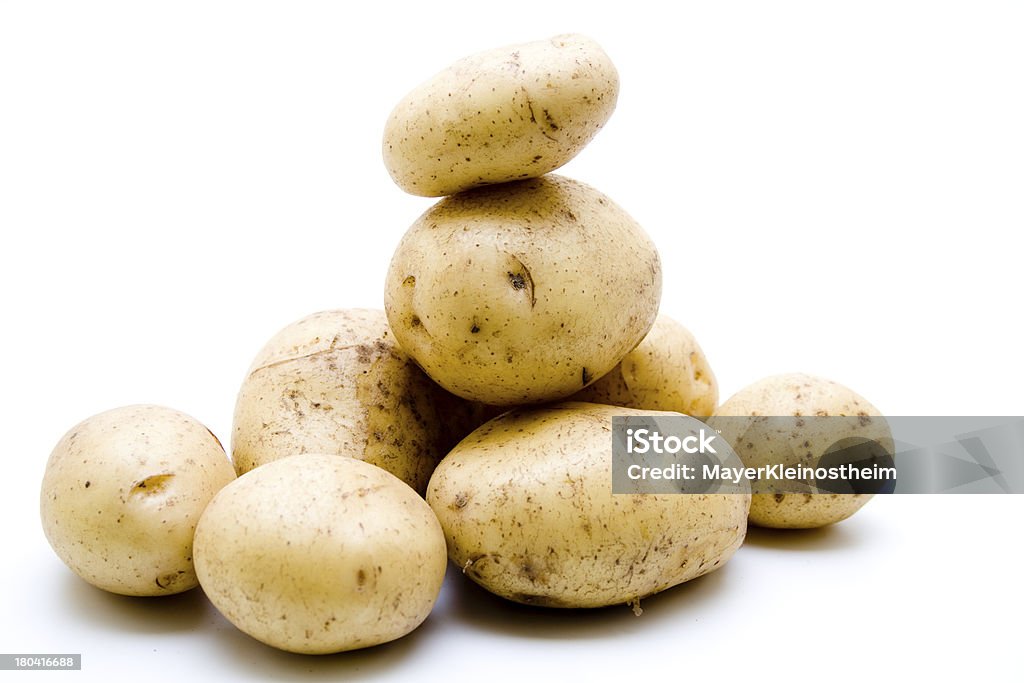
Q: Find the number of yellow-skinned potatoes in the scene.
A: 8